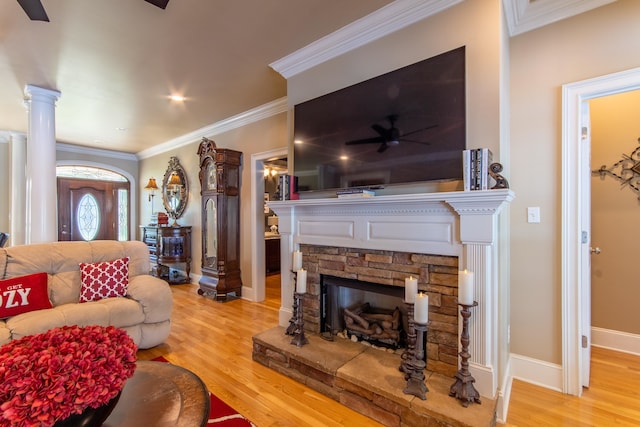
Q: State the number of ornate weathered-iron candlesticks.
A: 5